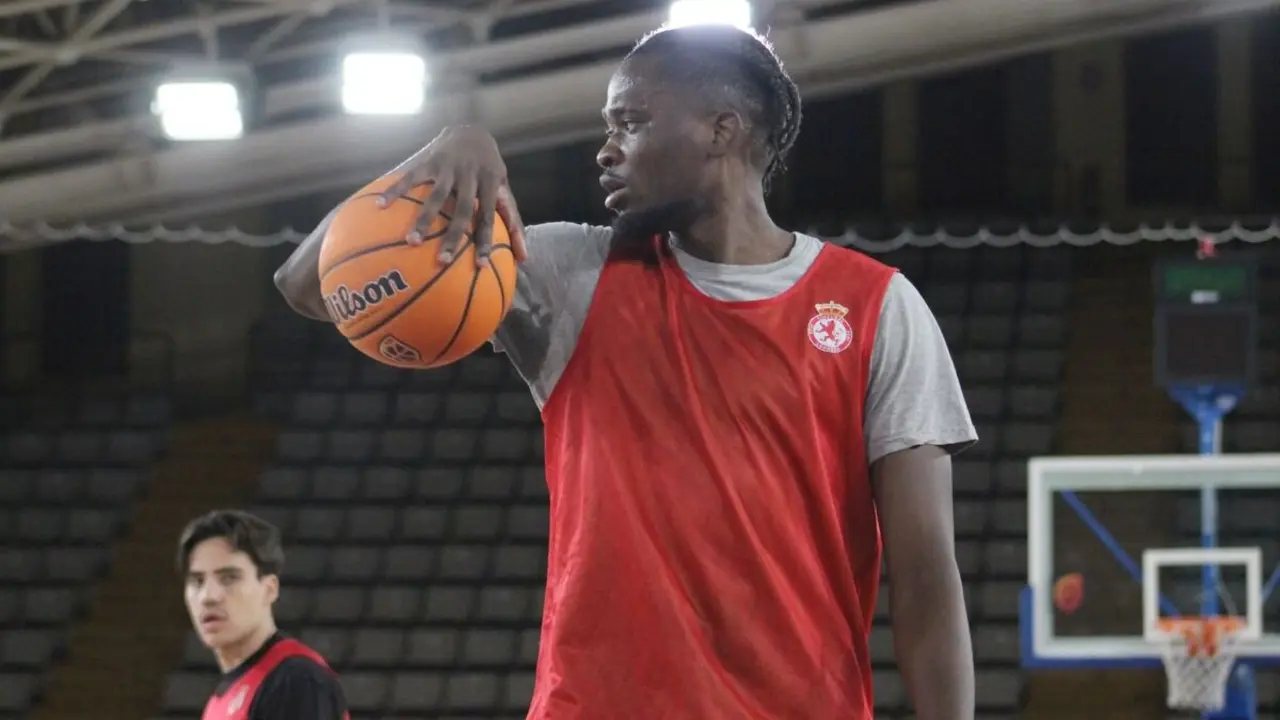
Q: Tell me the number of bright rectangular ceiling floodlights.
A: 3